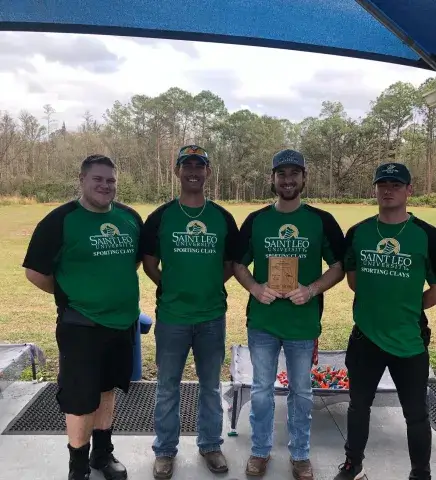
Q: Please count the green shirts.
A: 4